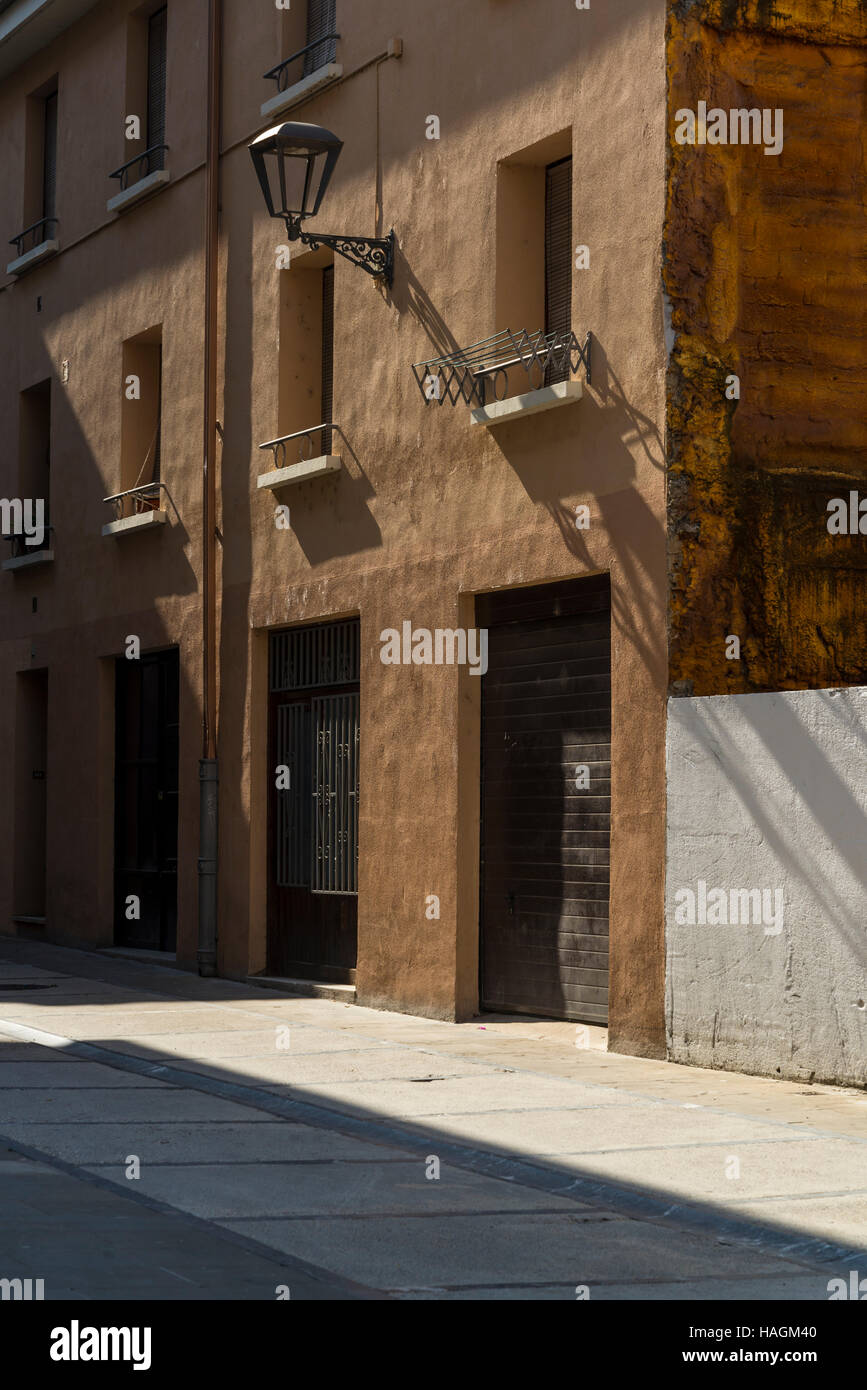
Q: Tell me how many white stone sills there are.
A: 7